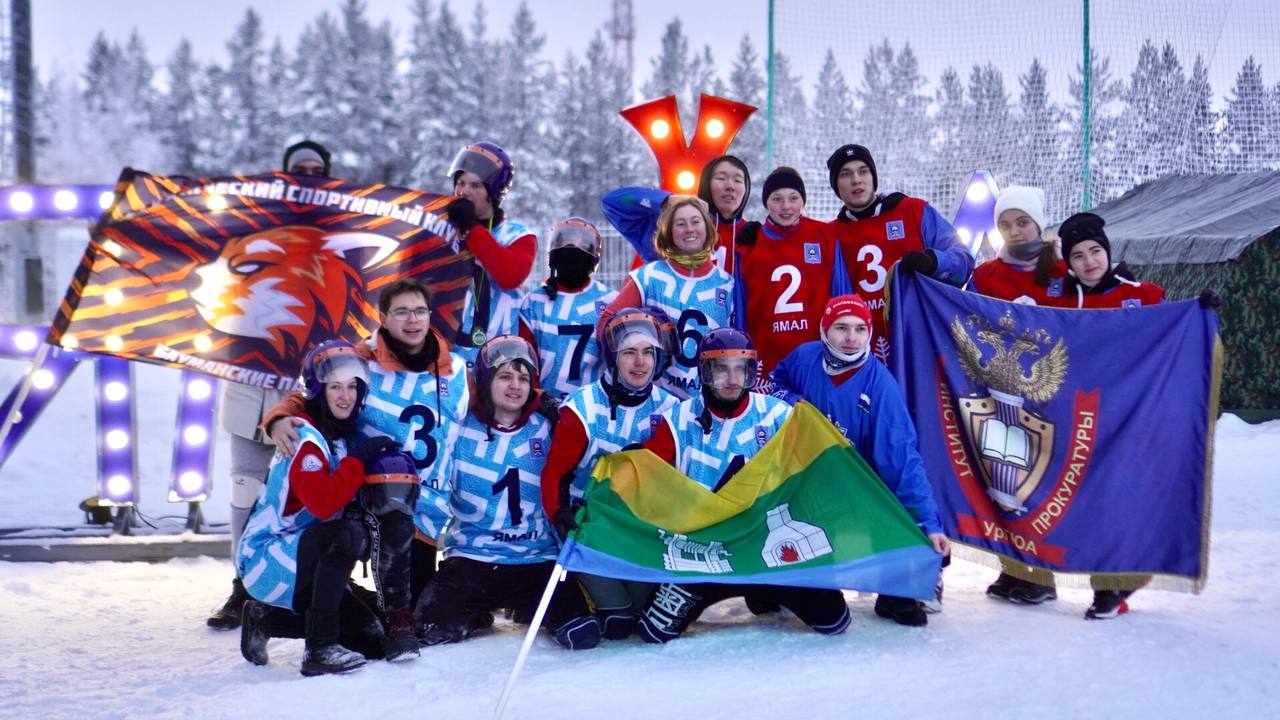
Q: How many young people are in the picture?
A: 15